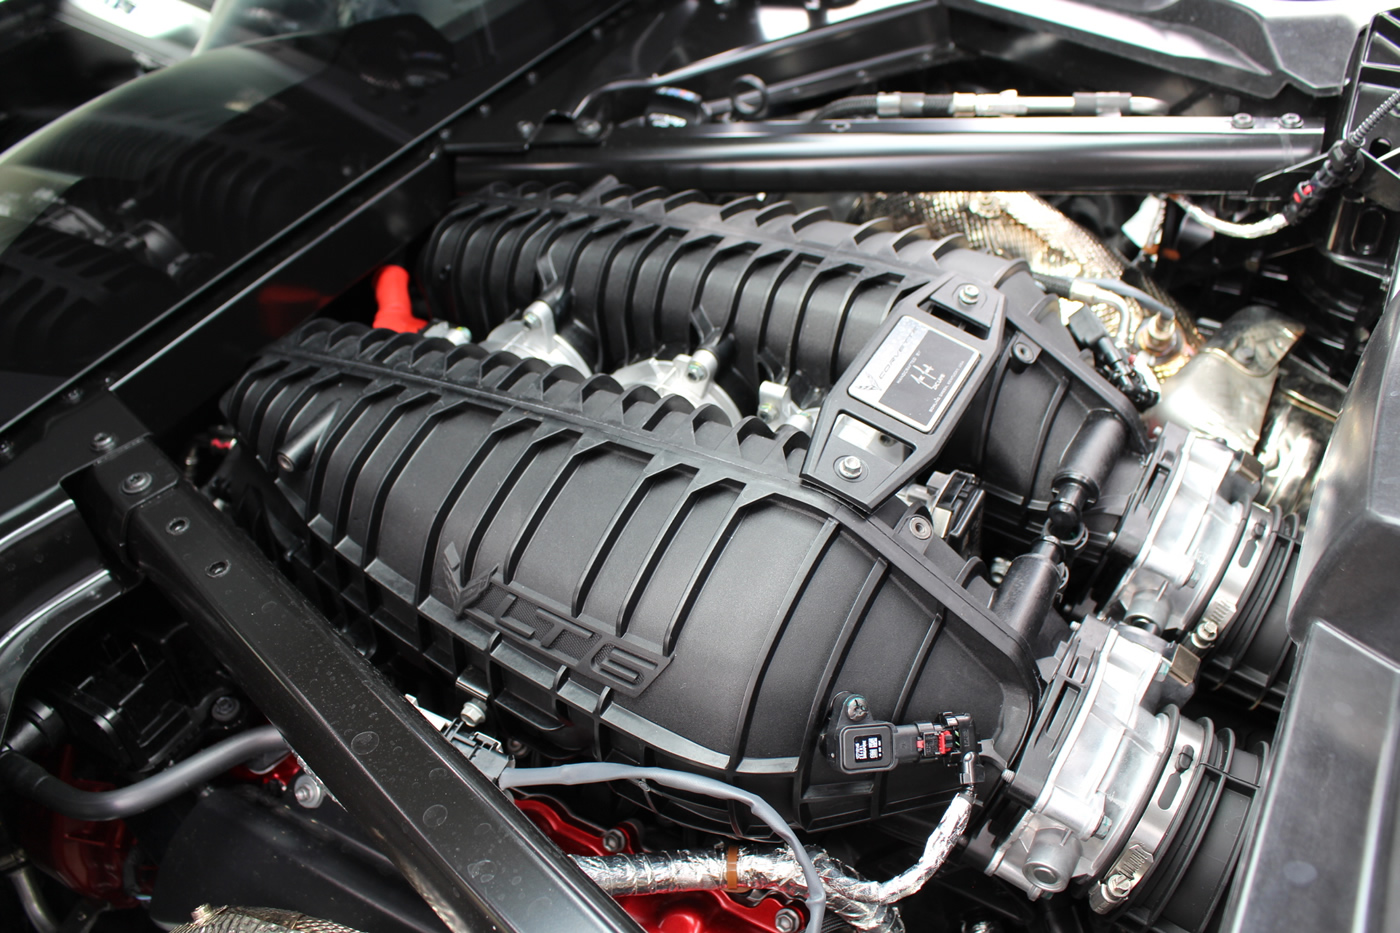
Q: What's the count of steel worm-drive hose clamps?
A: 2